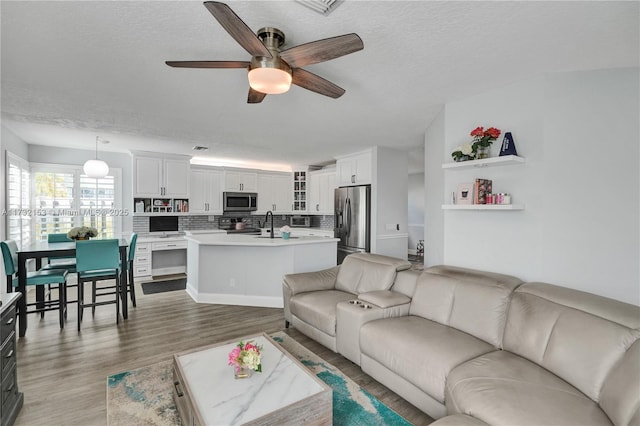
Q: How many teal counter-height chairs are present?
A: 4